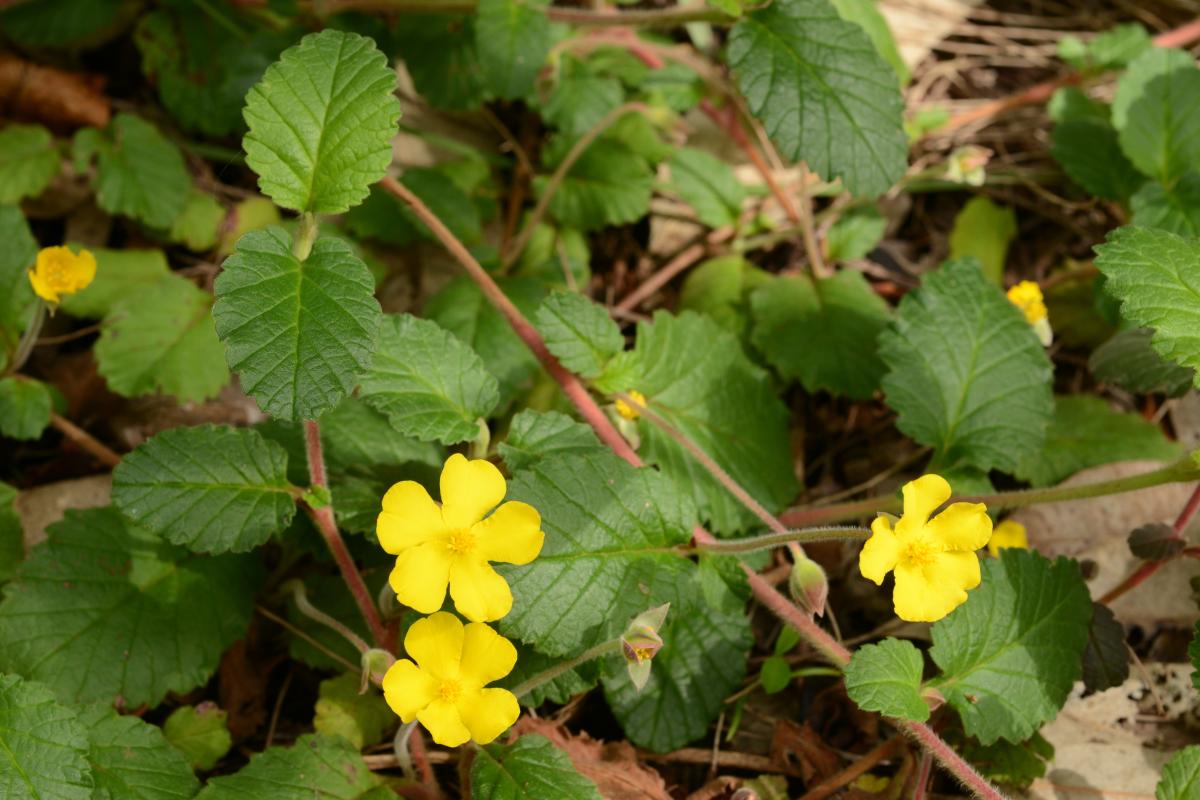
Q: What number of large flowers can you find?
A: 3